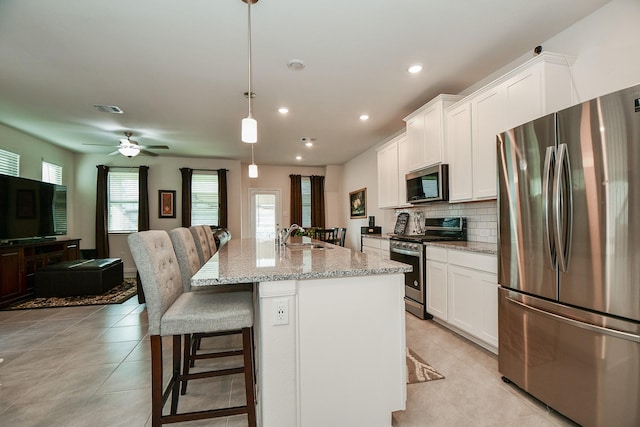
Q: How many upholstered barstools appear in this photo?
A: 4